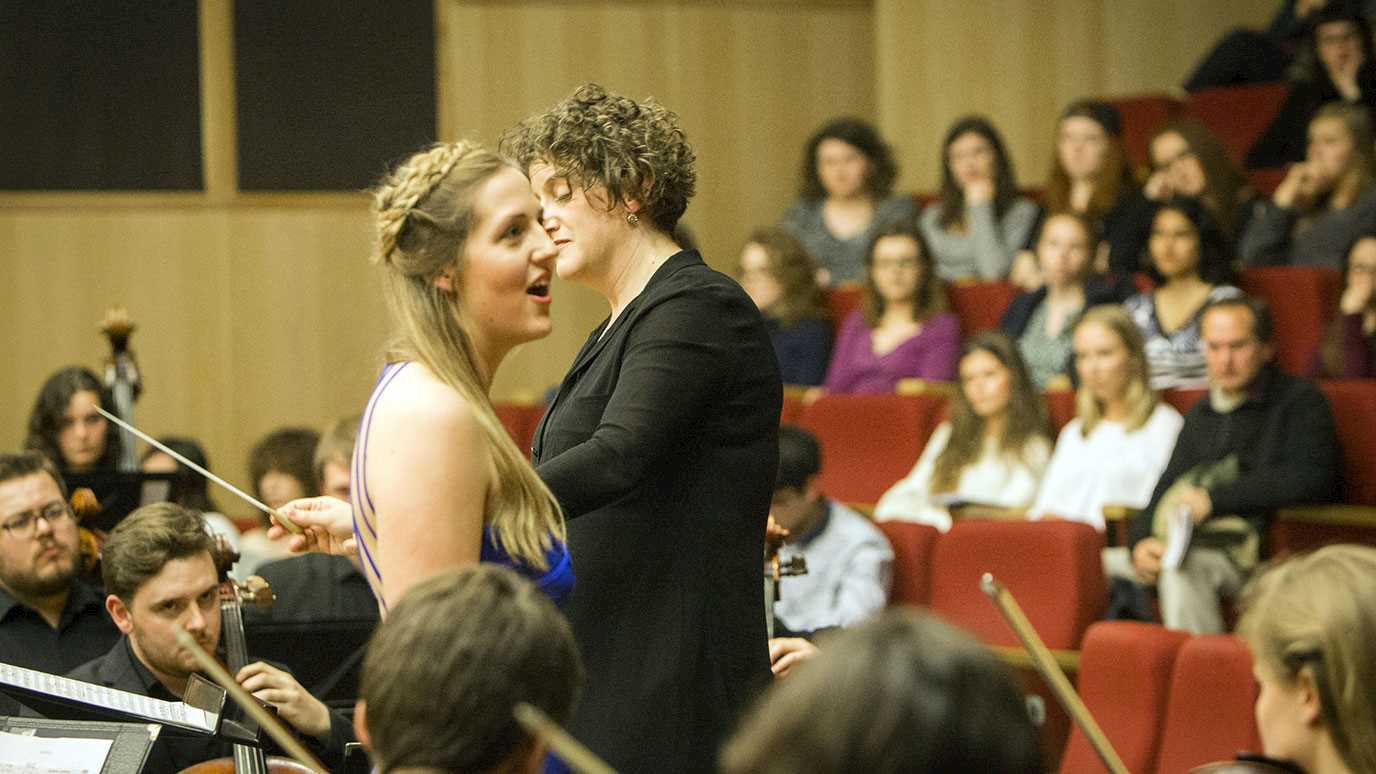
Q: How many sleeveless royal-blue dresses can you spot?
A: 1